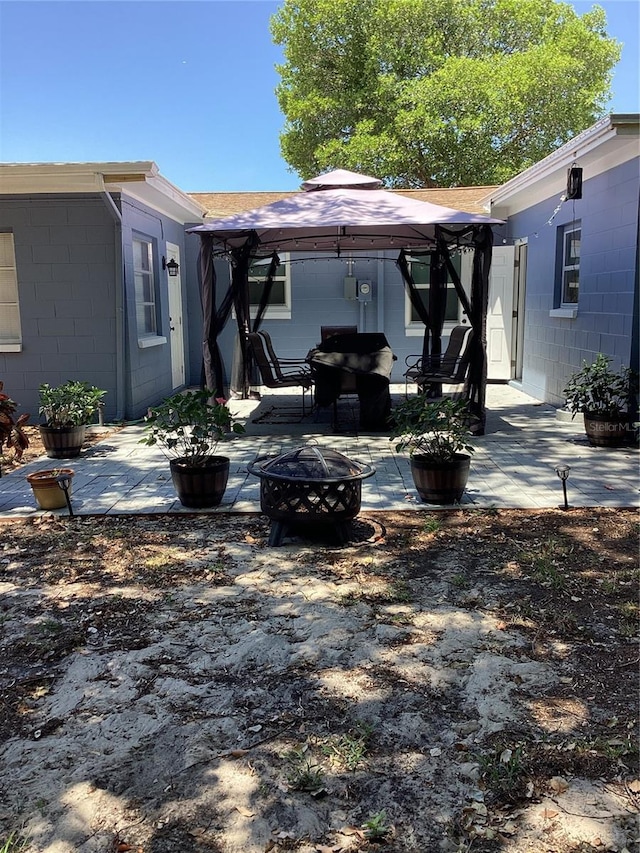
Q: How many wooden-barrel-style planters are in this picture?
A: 4